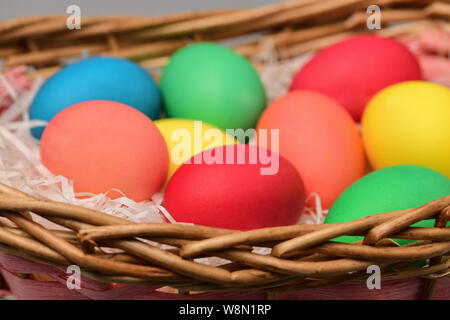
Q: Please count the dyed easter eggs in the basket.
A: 9